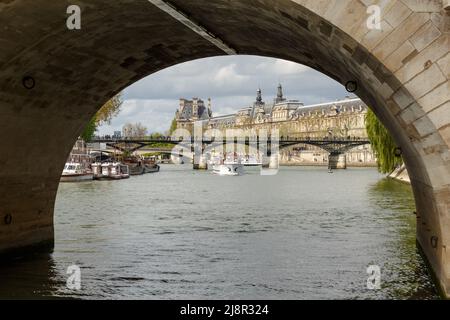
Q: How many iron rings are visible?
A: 5